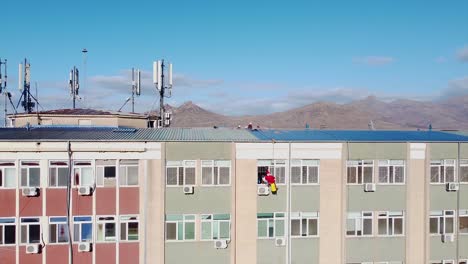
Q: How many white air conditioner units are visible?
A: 11